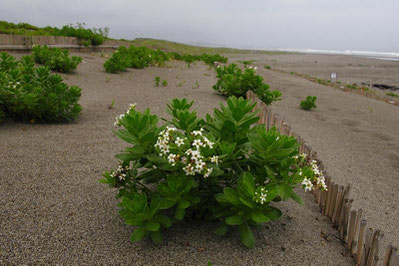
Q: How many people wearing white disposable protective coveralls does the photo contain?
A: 0